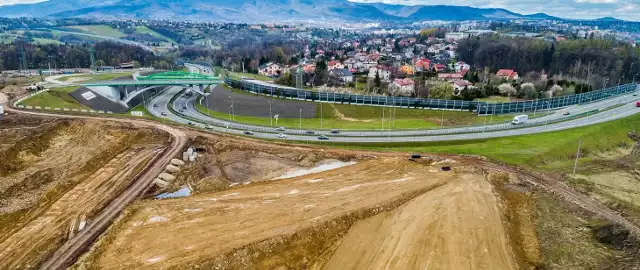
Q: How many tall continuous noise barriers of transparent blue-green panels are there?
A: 1